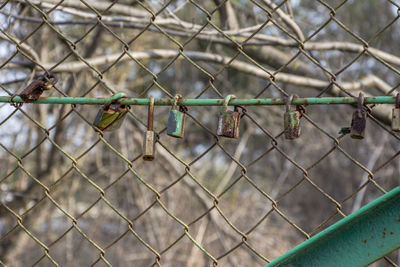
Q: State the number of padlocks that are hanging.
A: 8